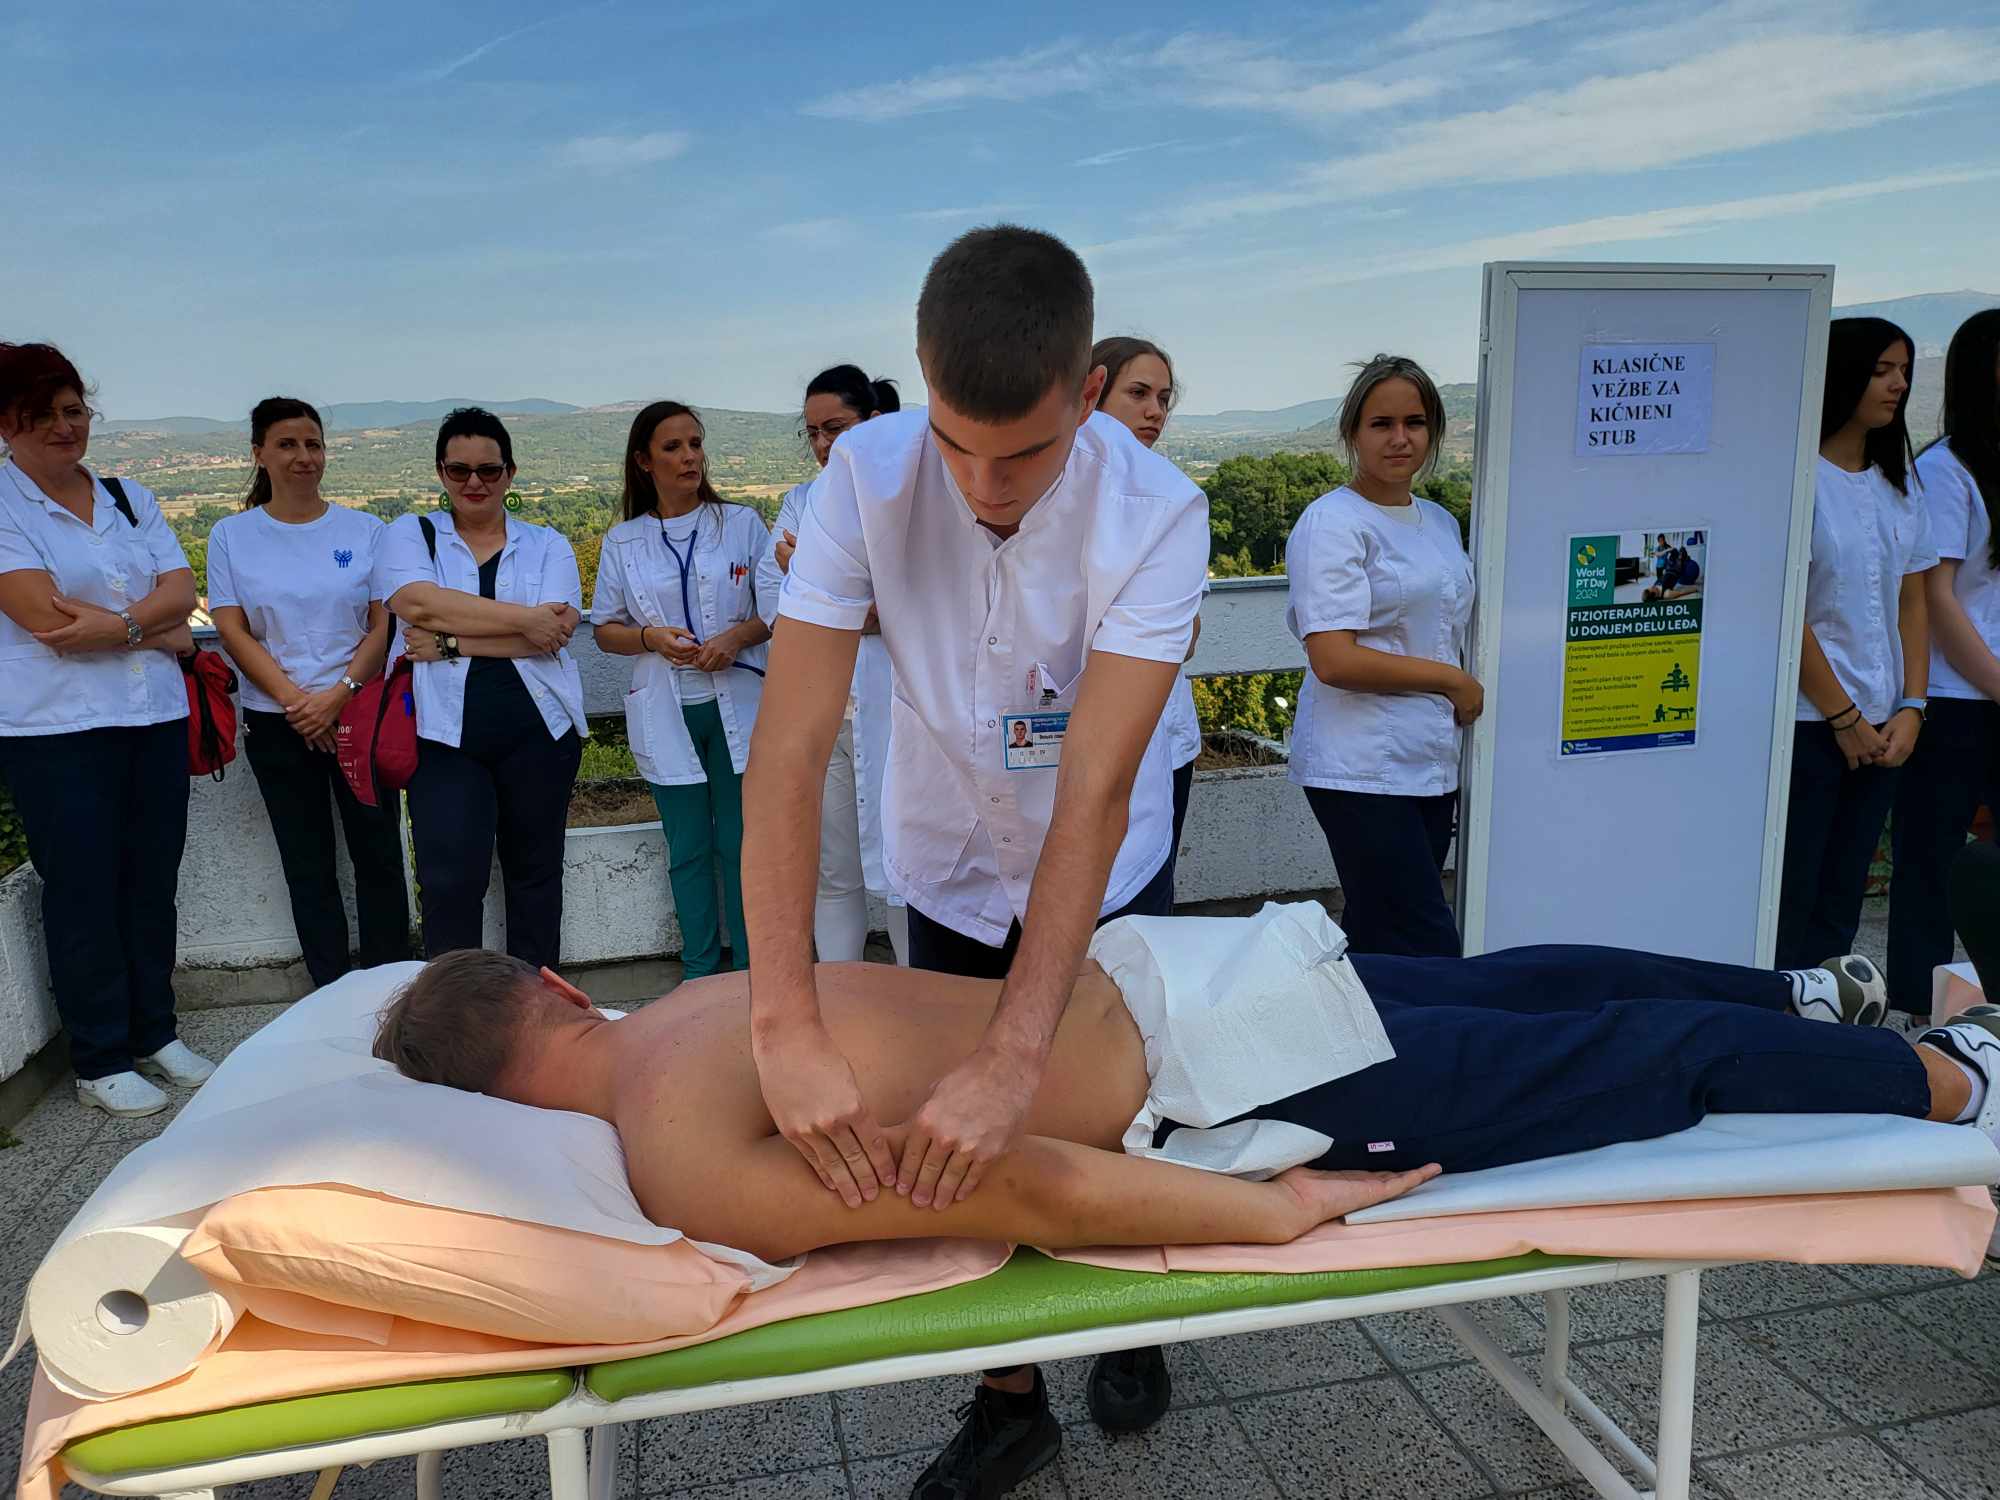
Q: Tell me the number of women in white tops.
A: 9